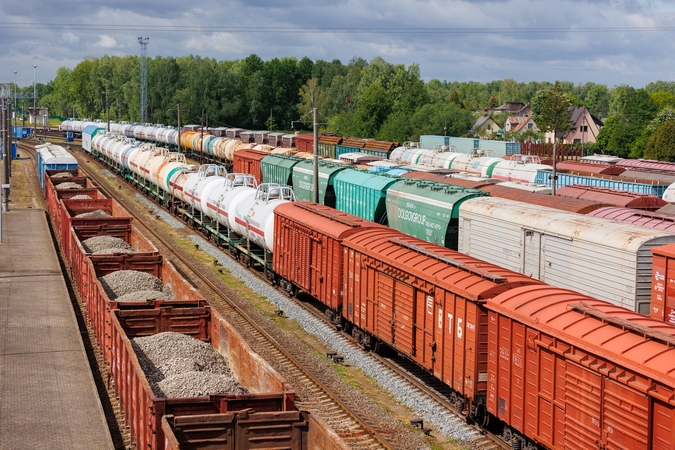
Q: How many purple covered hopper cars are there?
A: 0